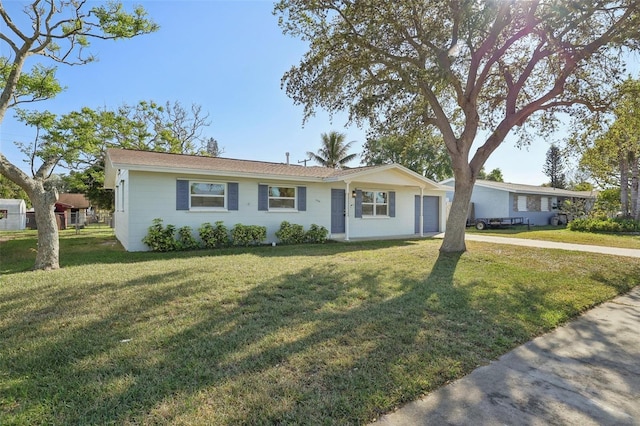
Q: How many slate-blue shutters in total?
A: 6